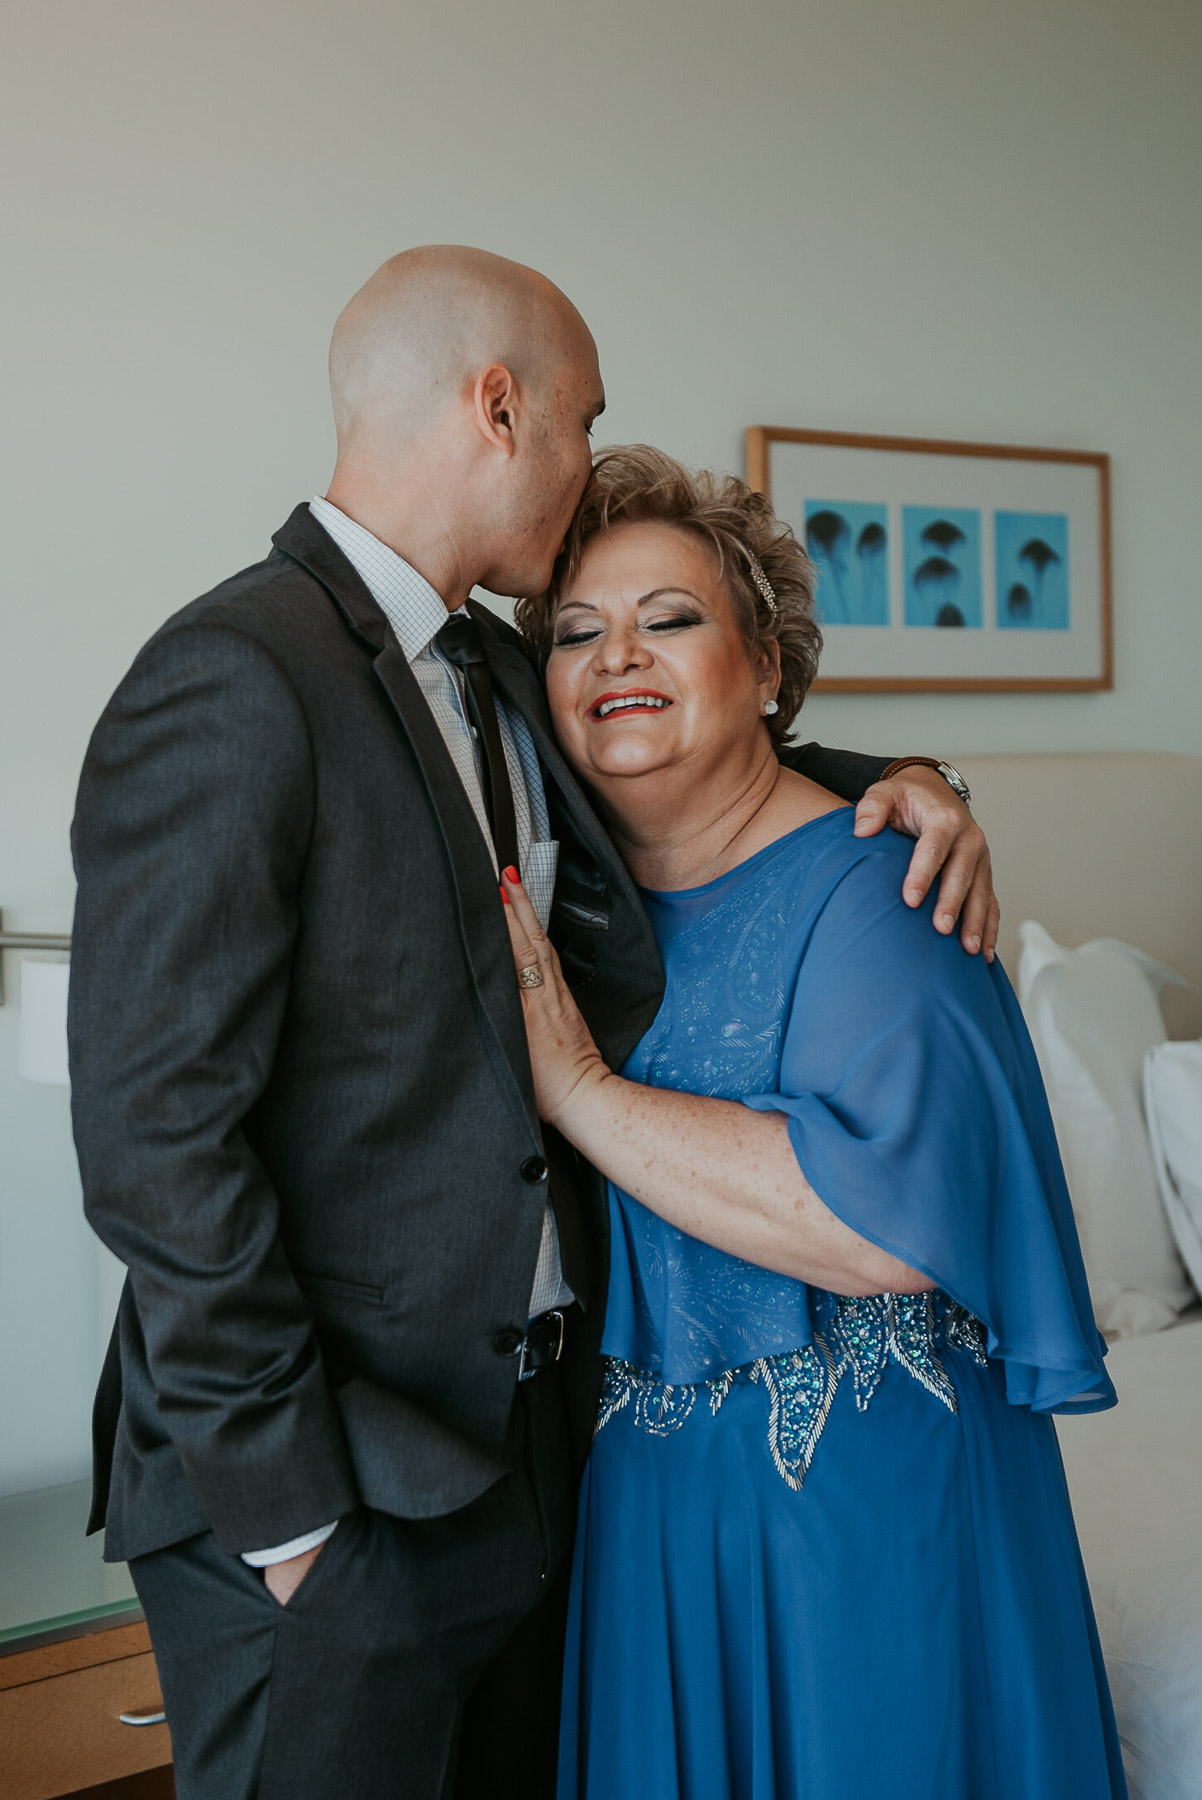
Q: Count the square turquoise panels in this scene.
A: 3